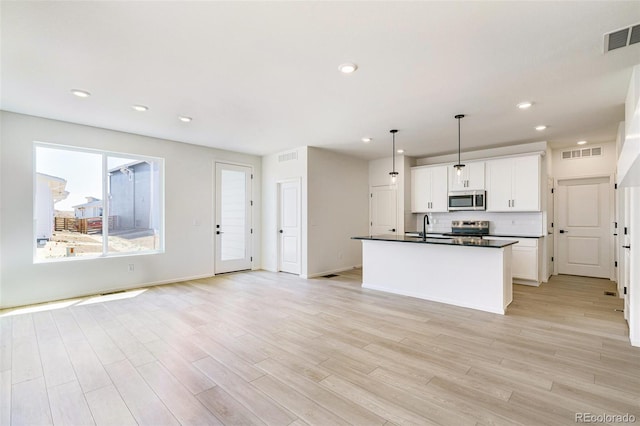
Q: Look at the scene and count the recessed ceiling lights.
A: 9